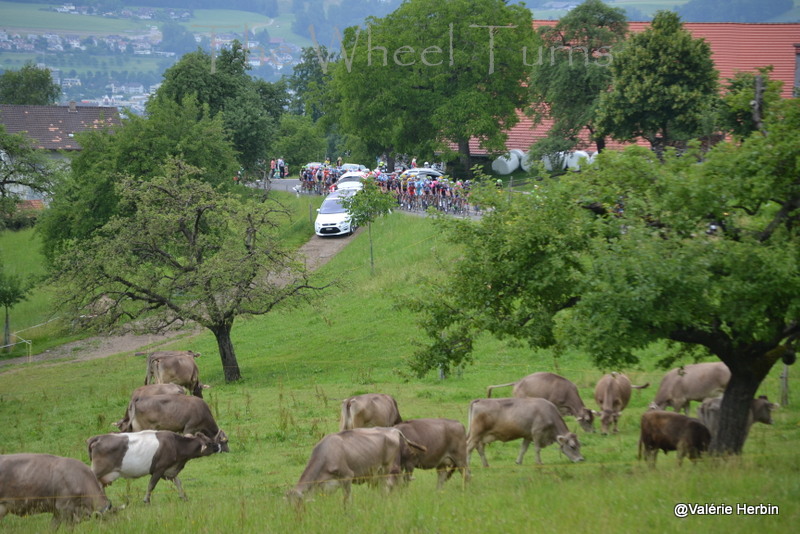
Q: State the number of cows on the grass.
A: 15